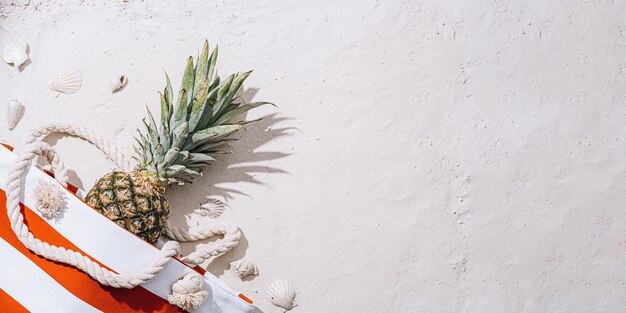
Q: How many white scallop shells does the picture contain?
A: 4